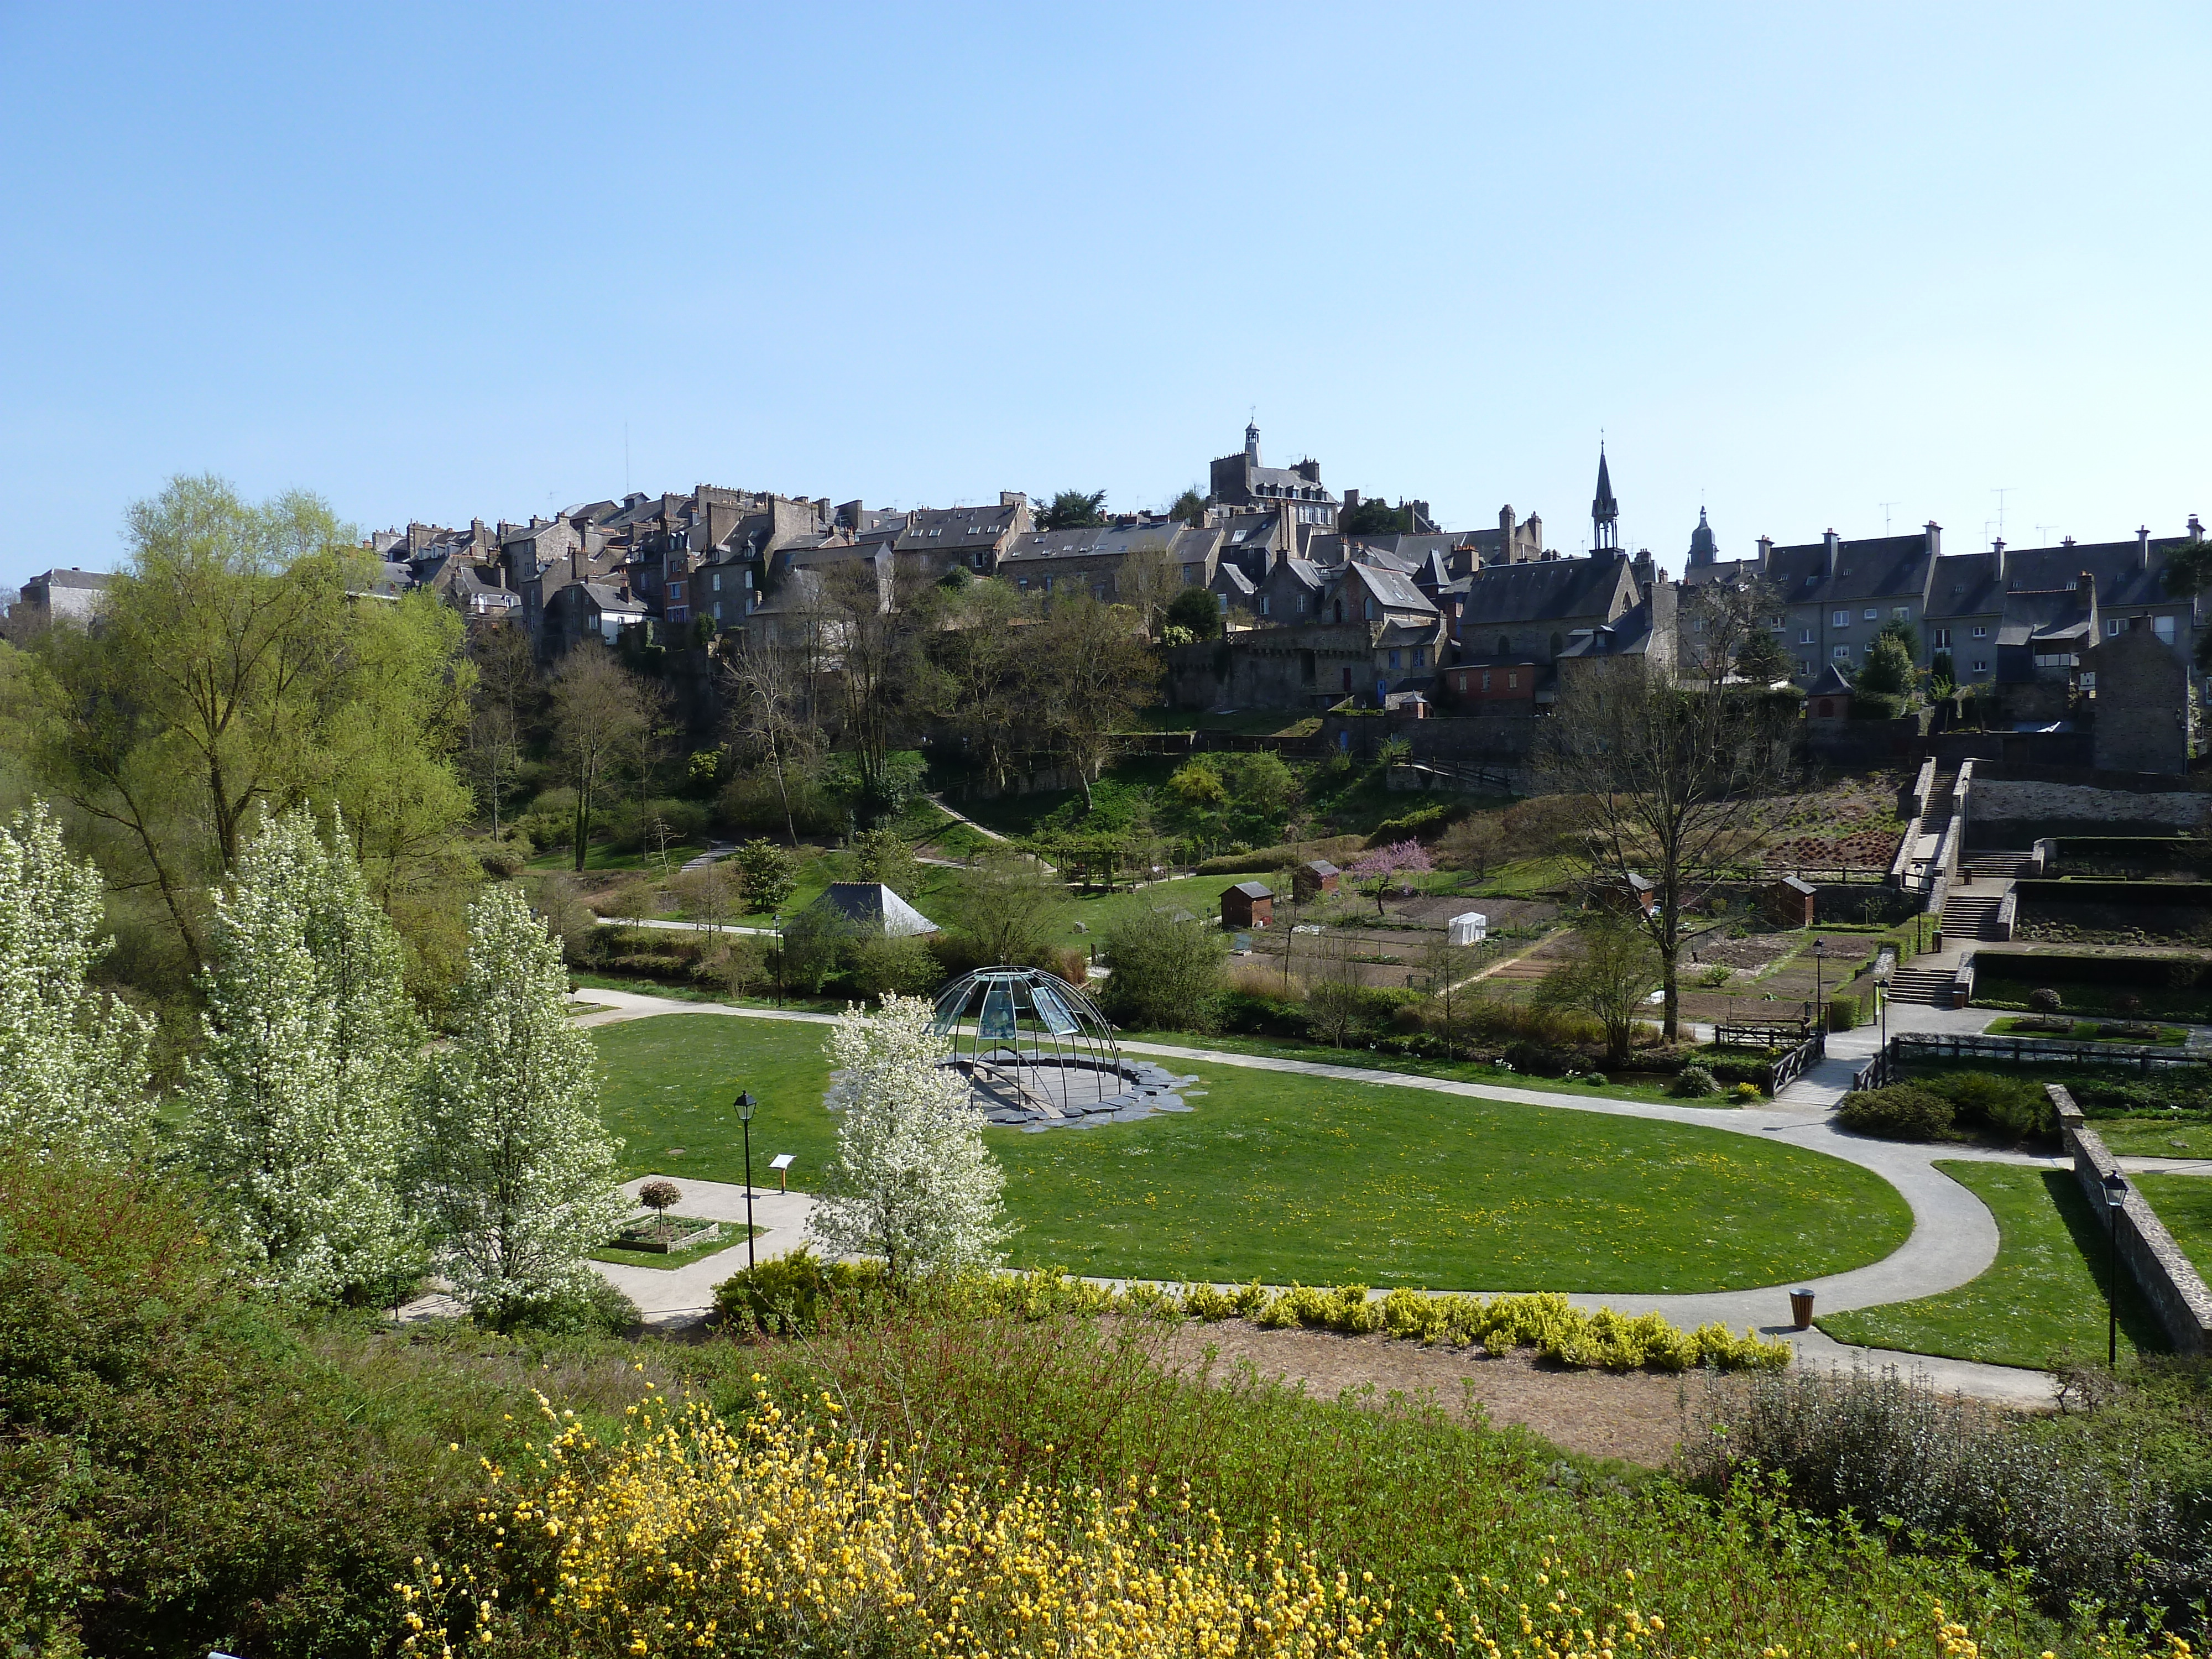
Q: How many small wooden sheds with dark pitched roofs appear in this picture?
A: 4